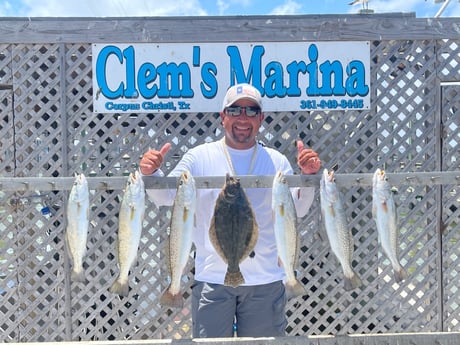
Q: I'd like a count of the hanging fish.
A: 7